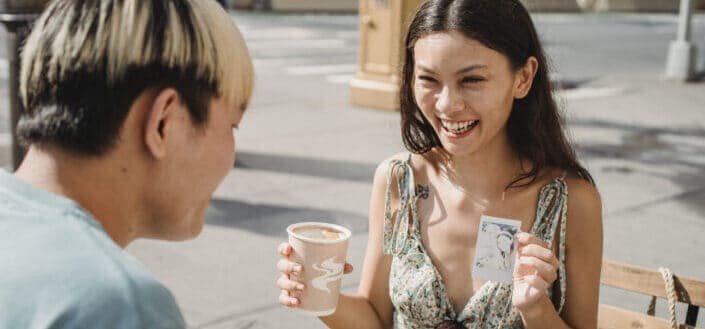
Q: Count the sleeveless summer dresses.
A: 1